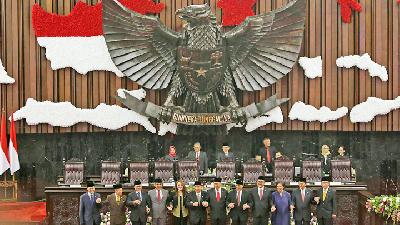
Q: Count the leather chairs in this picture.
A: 10